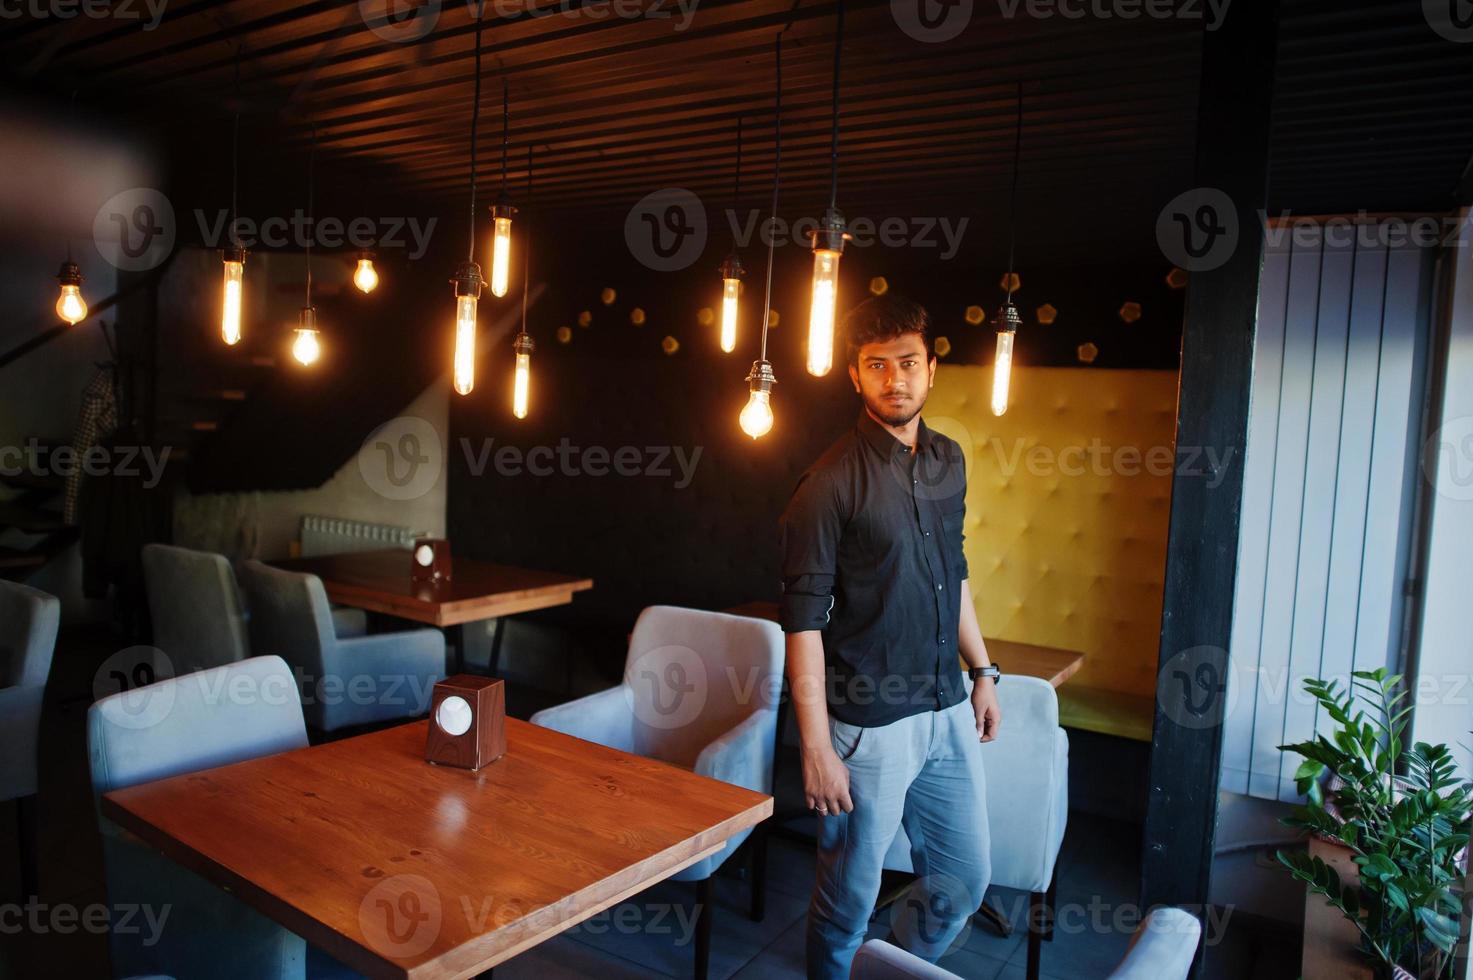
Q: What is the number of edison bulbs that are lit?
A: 11